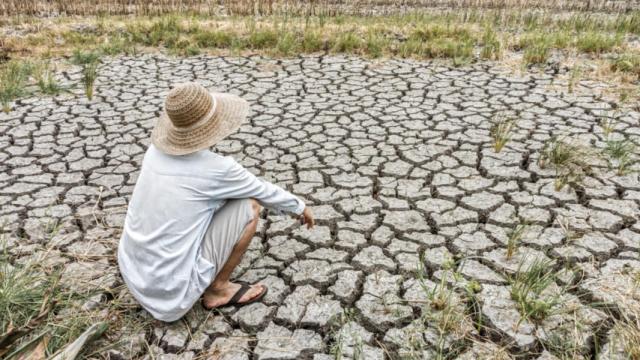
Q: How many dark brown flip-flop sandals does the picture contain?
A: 1